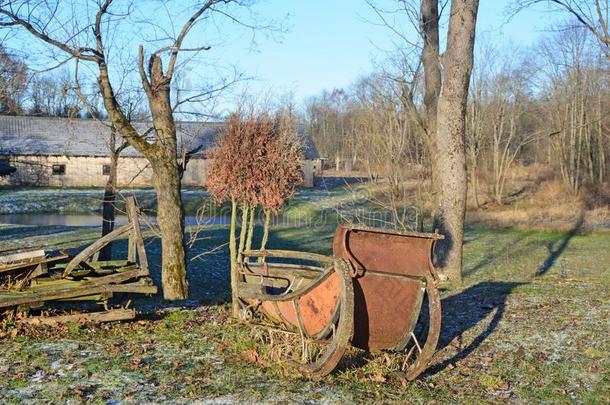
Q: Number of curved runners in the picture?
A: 2